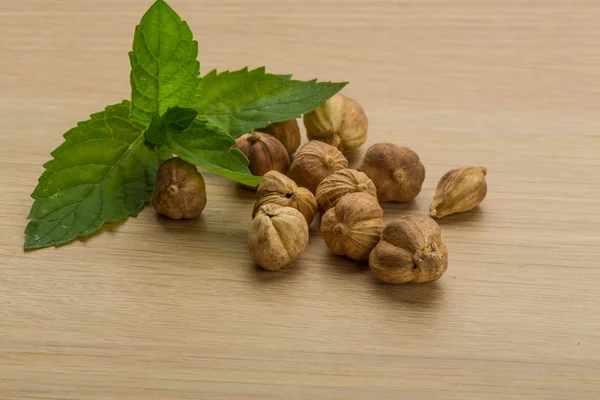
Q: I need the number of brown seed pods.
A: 12